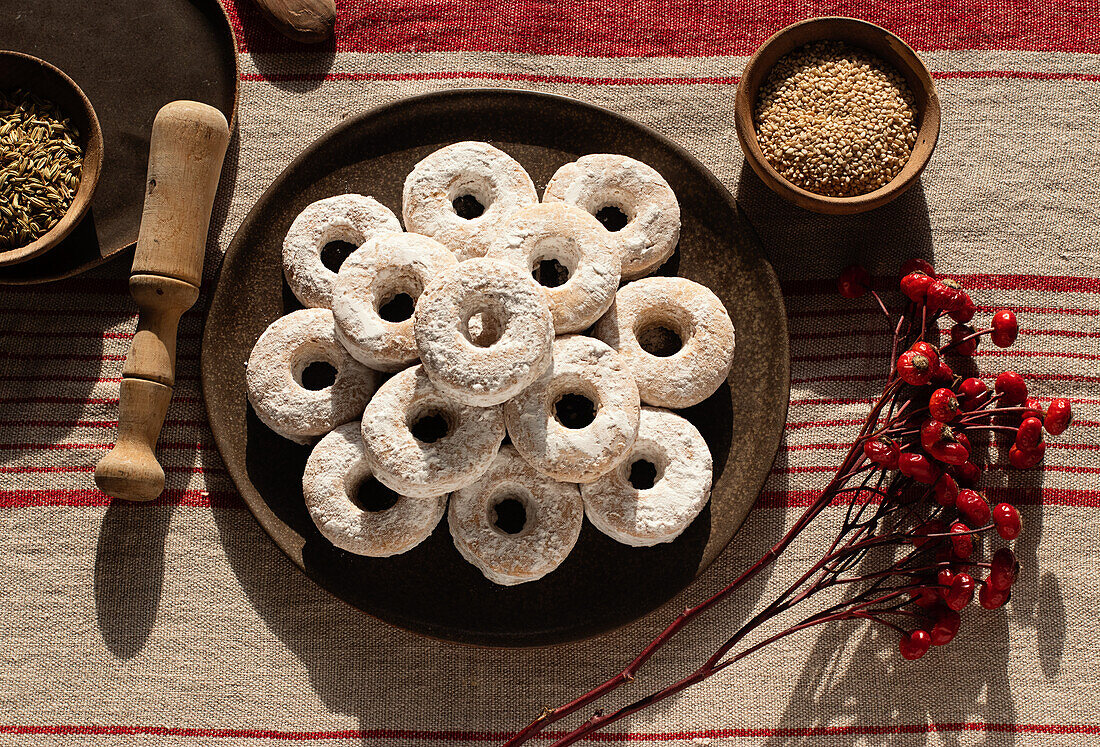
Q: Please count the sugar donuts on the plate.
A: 13